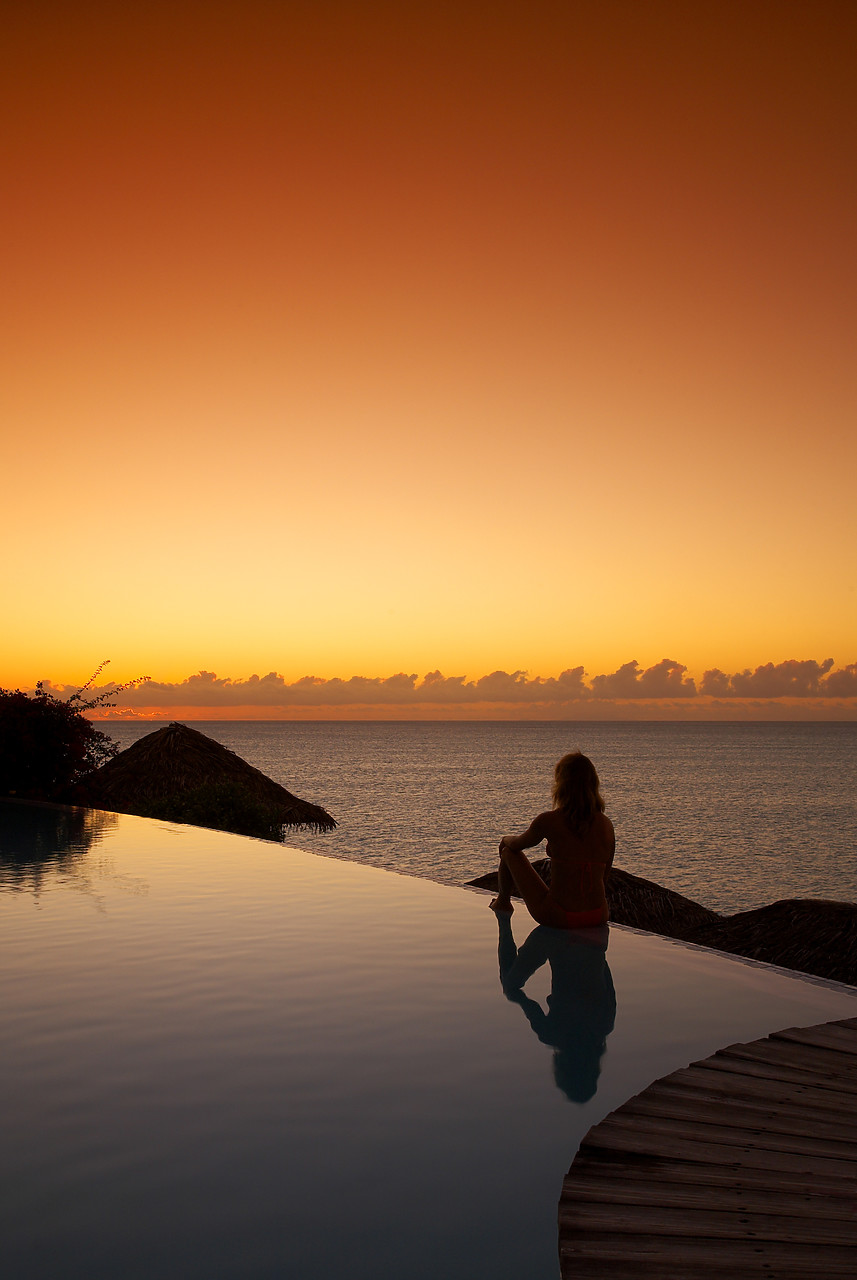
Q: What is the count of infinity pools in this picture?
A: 1